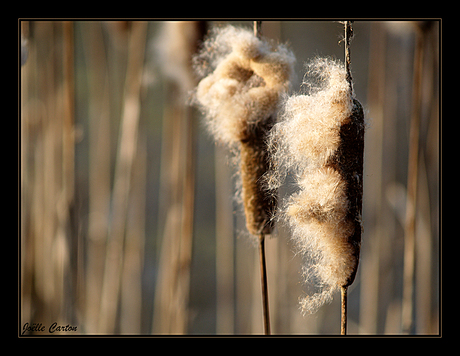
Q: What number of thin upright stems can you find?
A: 2